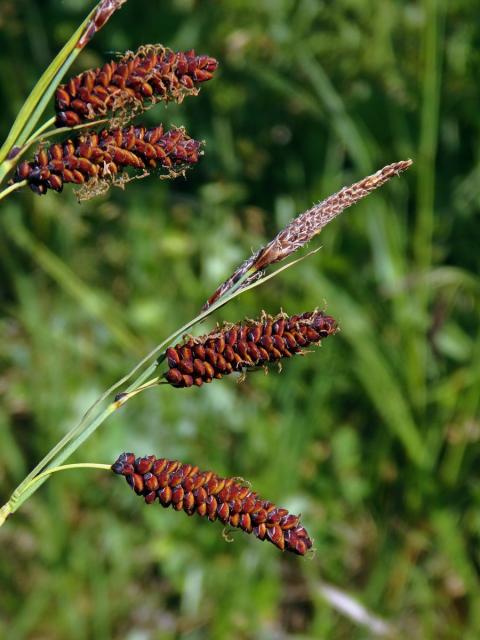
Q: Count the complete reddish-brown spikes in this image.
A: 4